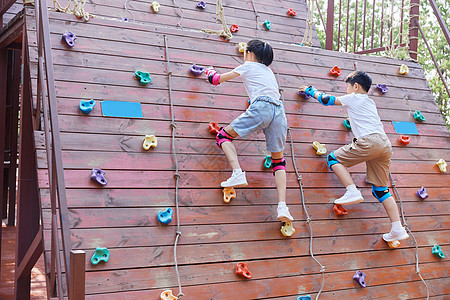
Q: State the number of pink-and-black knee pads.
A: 2